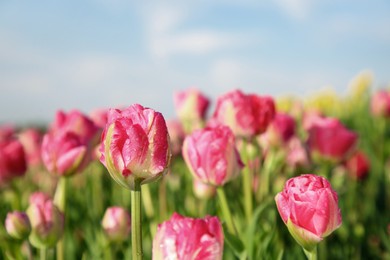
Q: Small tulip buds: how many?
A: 3